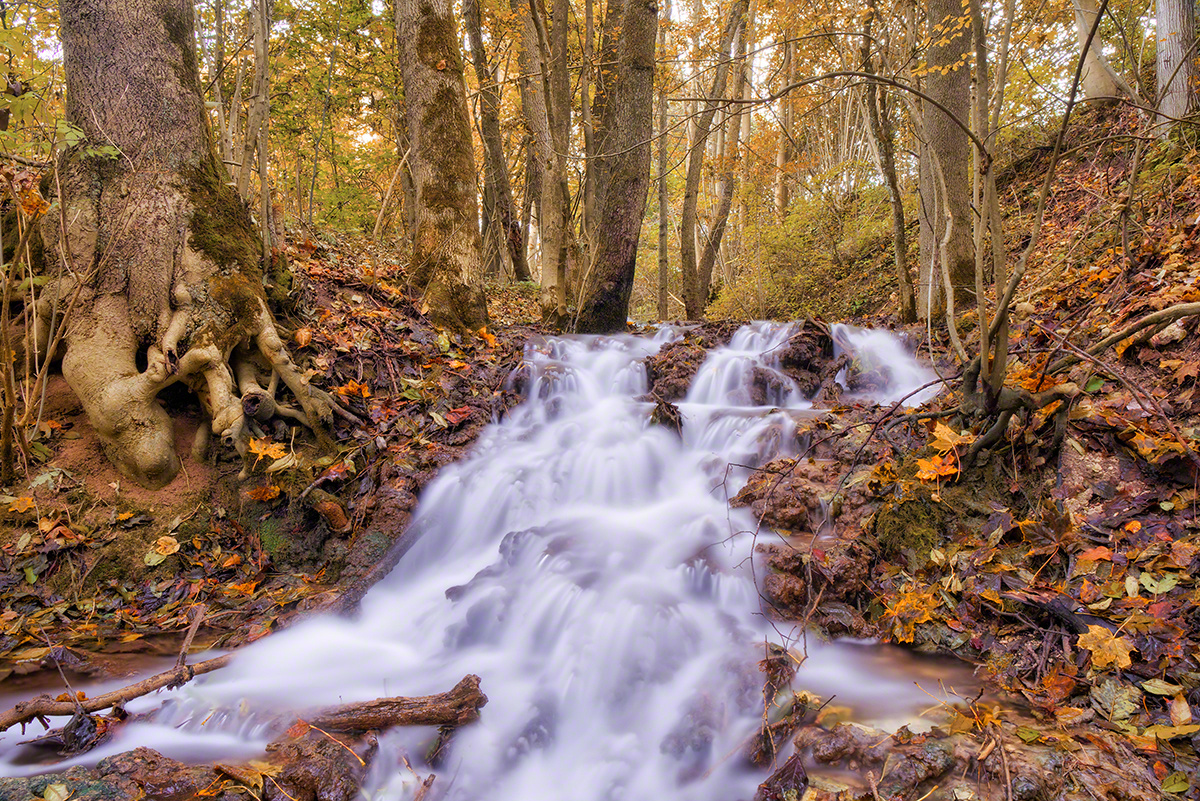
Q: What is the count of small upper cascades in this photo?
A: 3